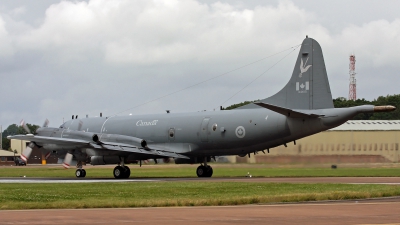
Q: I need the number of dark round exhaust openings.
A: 2